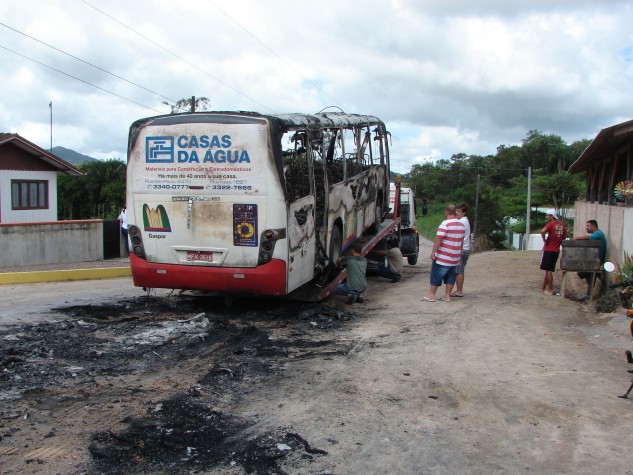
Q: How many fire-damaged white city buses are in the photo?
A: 1